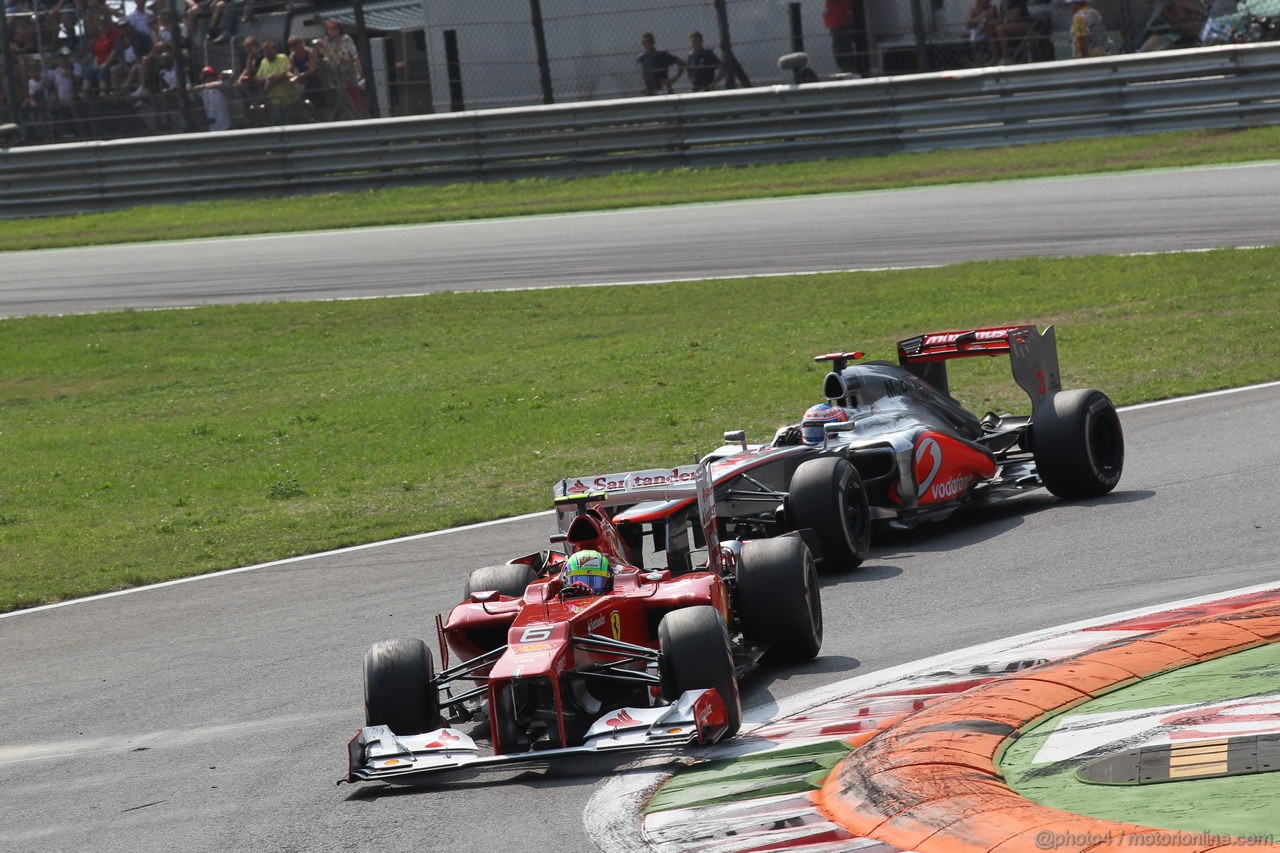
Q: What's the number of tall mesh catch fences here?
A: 1